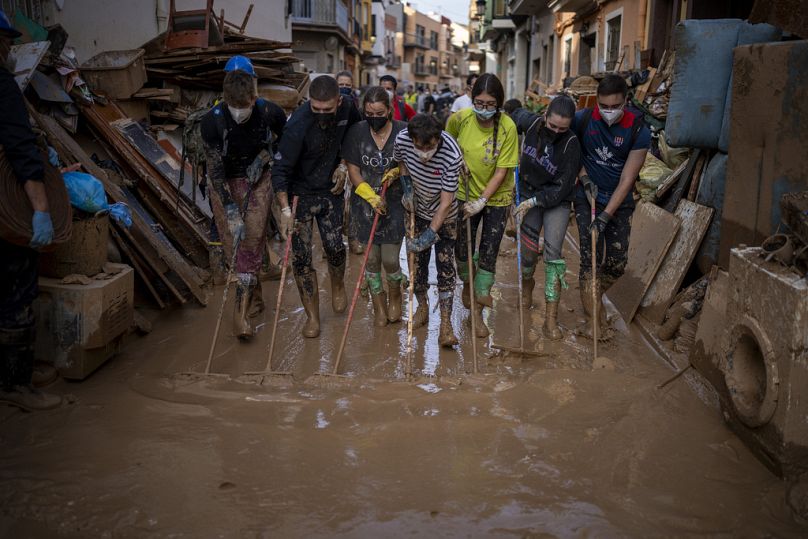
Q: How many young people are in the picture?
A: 7